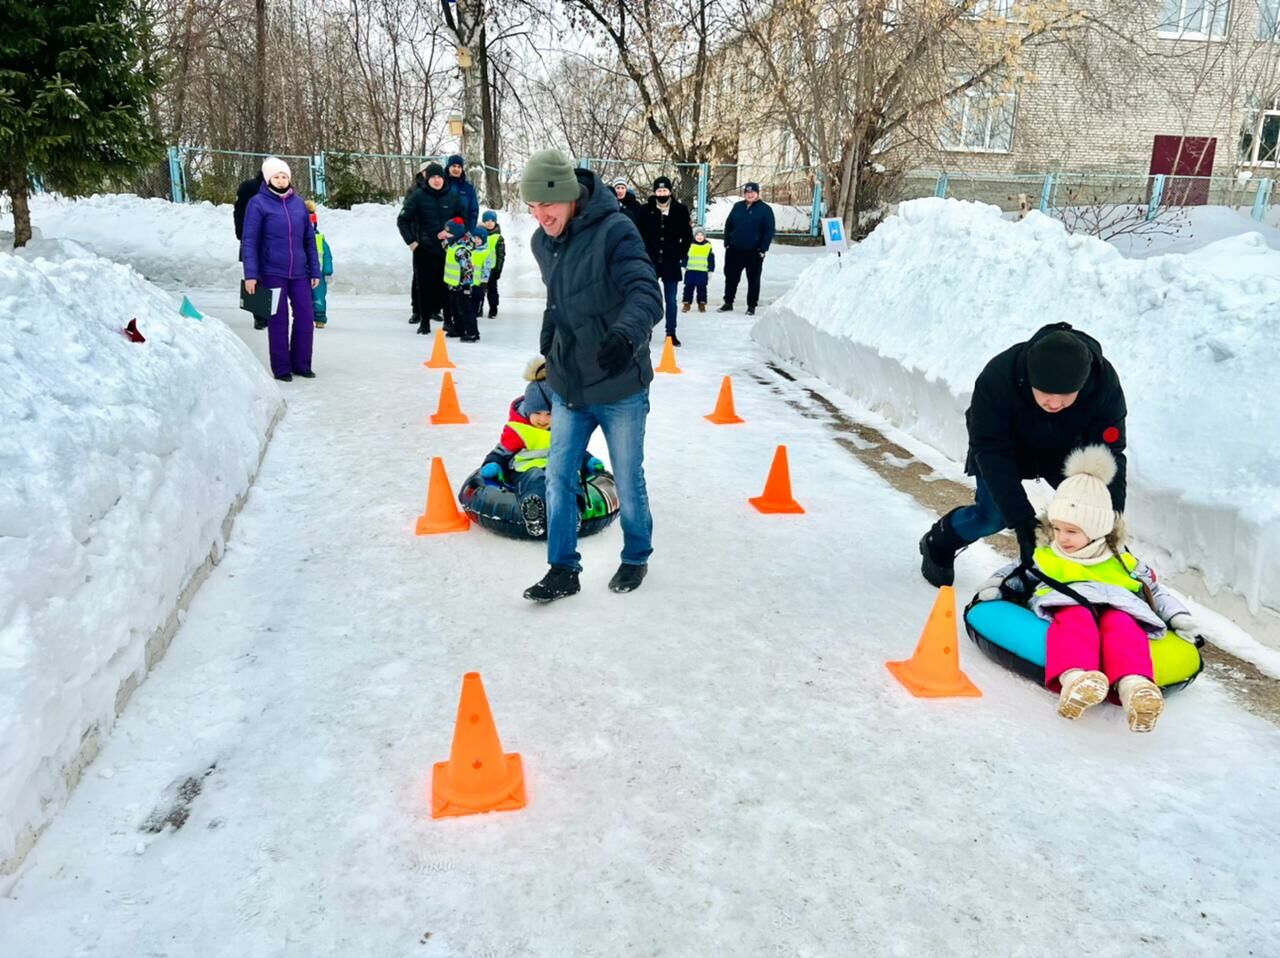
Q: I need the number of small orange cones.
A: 8